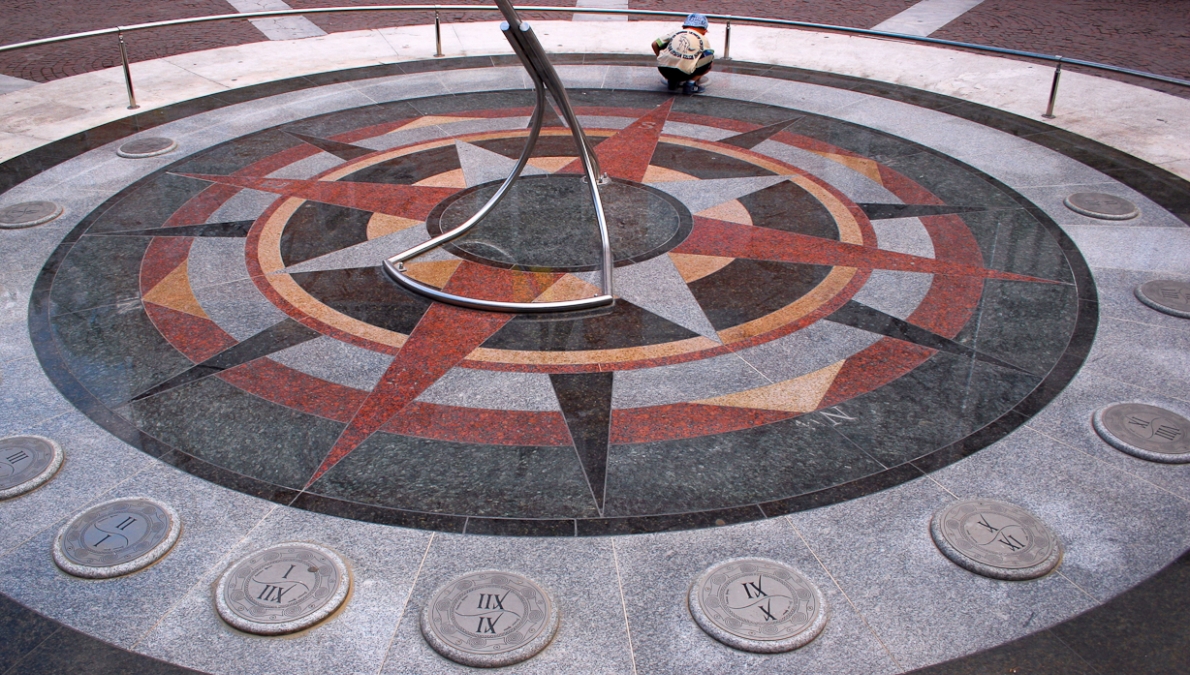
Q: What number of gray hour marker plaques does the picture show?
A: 11